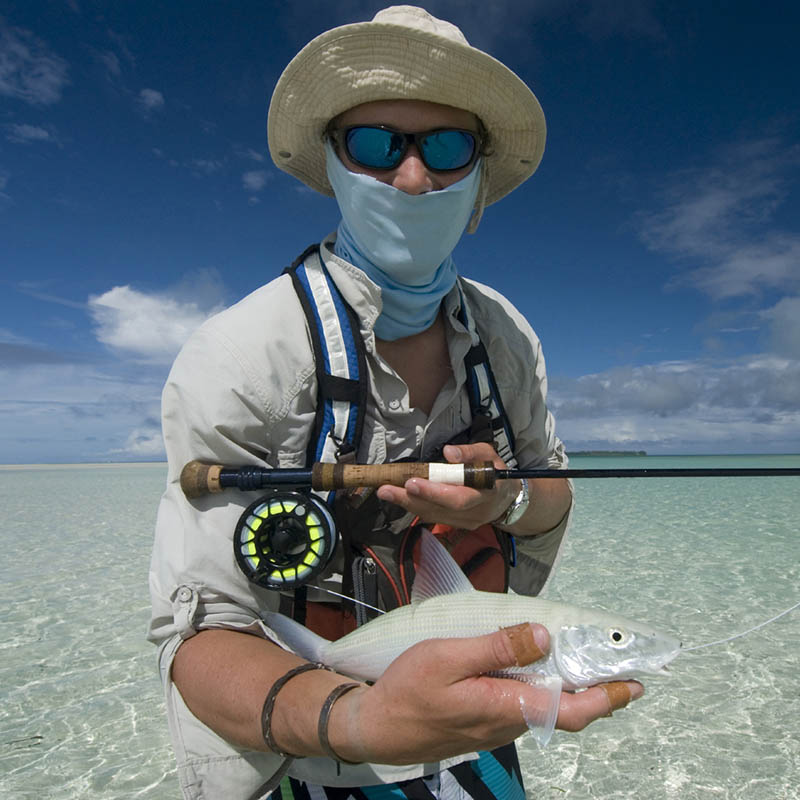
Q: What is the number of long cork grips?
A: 1